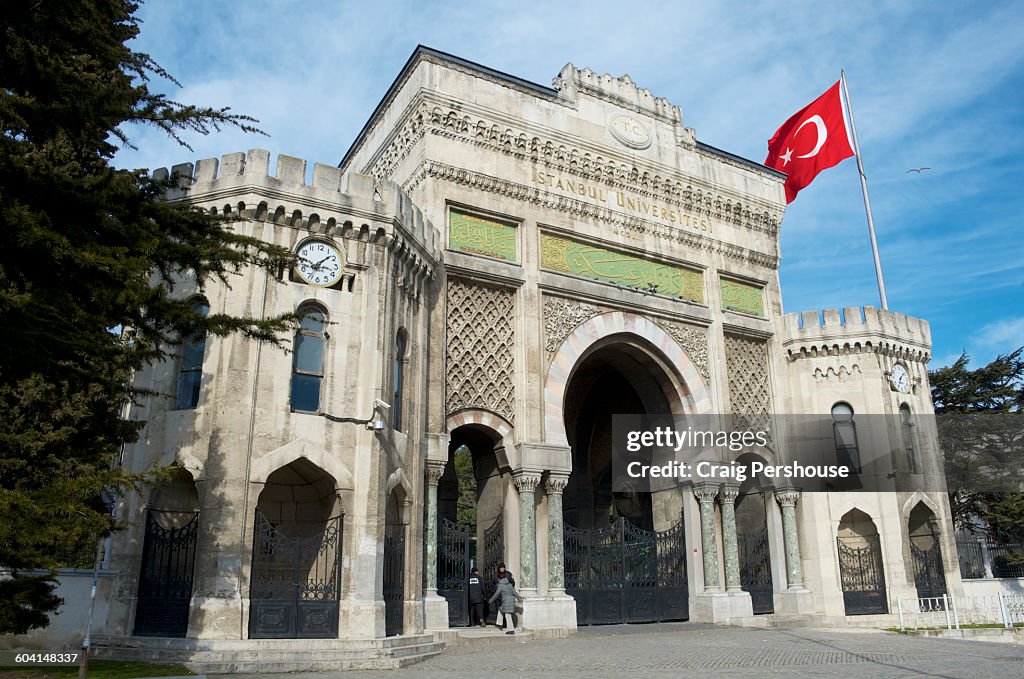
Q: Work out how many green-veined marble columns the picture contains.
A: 6